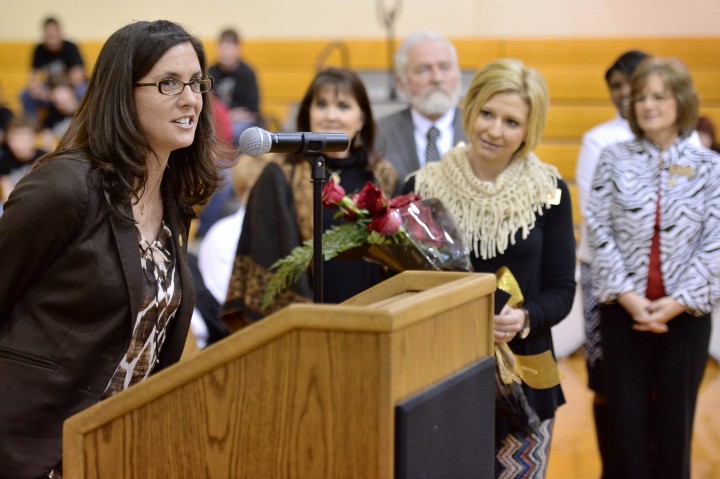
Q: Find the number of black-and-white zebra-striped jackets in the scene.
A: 1